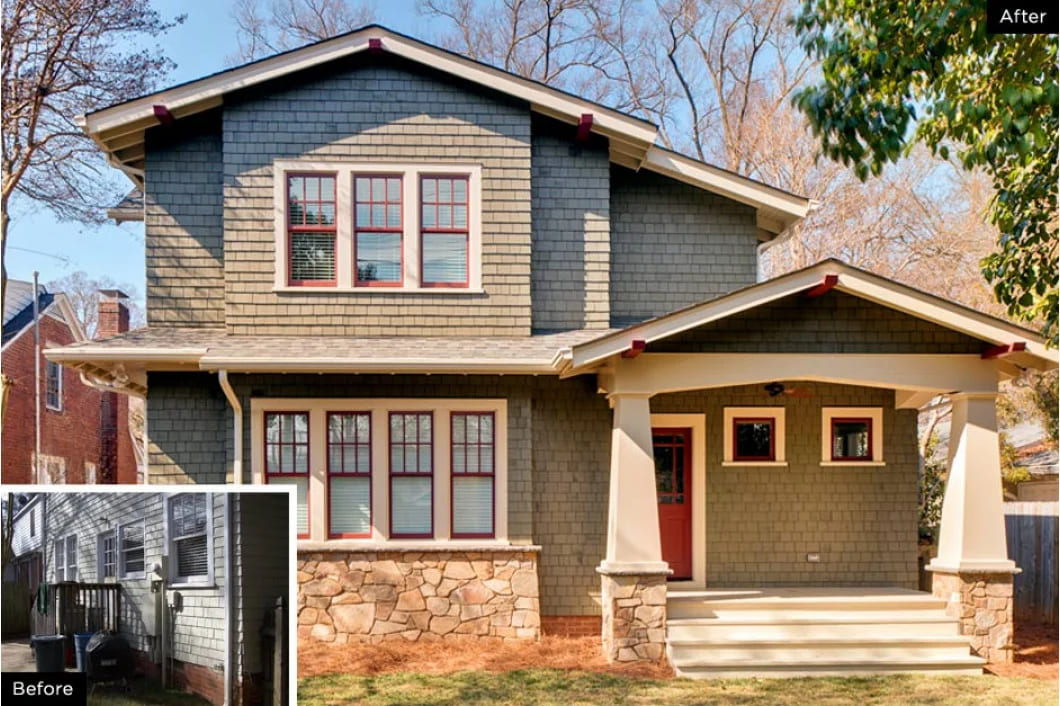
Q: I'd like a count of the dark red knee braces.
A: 6